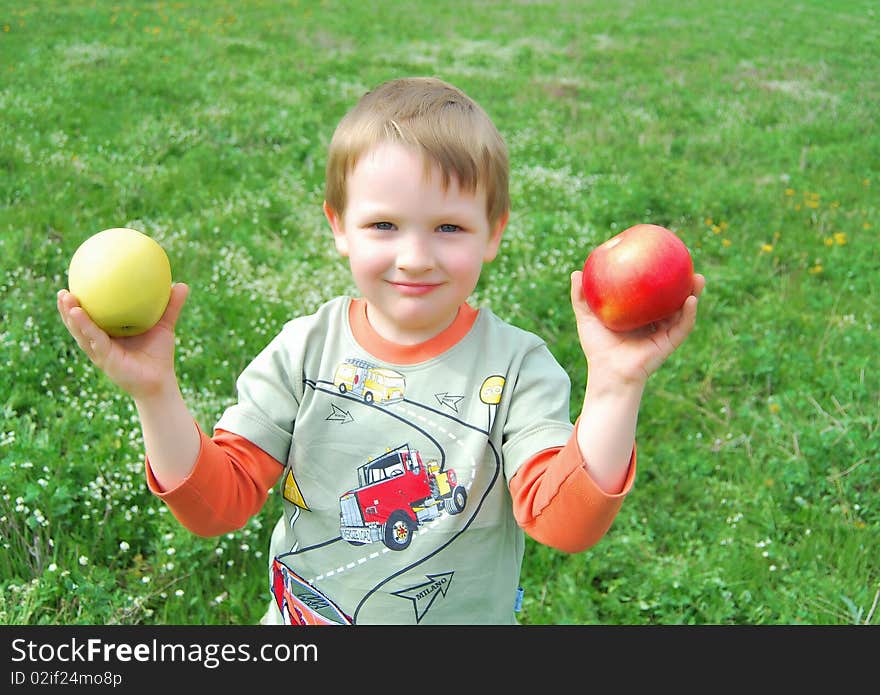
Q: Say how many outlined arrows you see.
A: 3